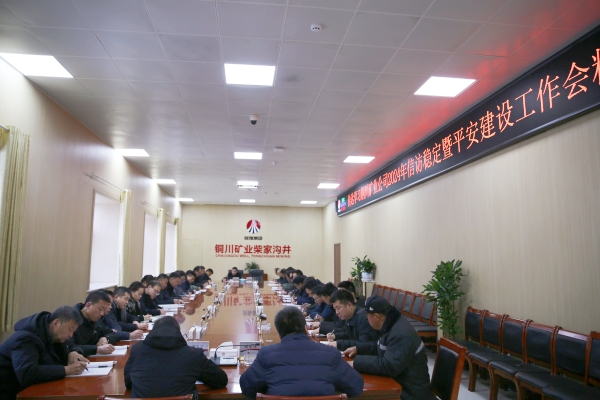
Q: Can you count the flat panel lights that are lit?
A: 12